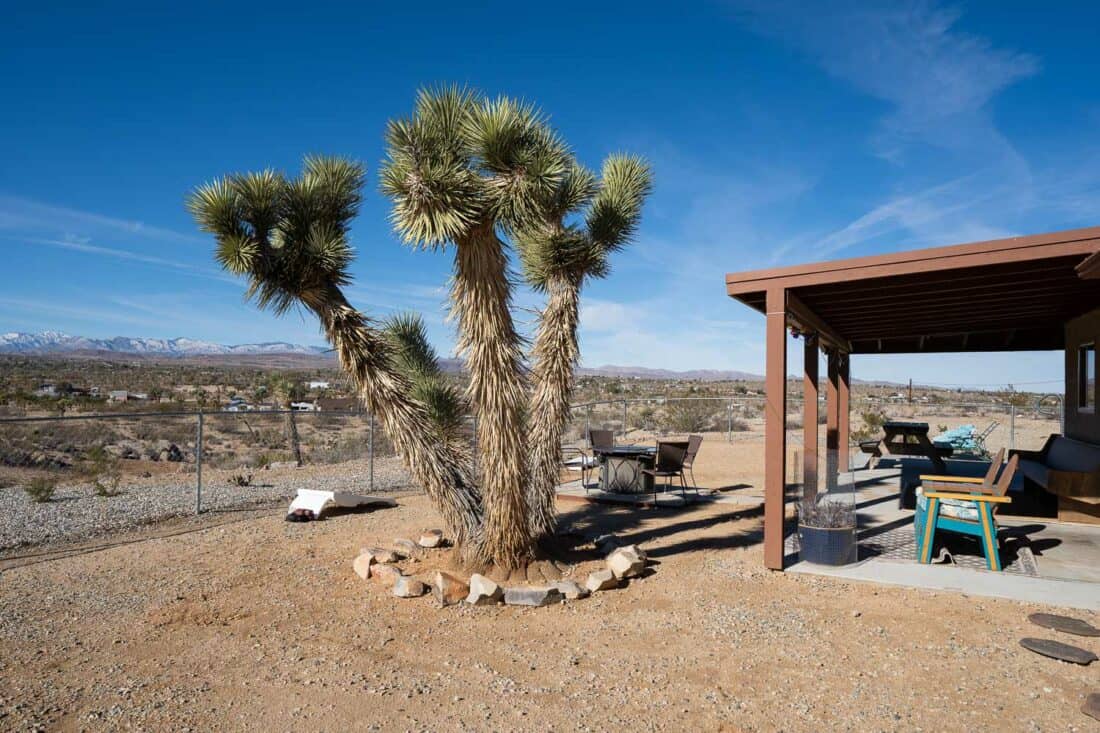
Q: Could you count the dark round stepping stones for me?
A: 3